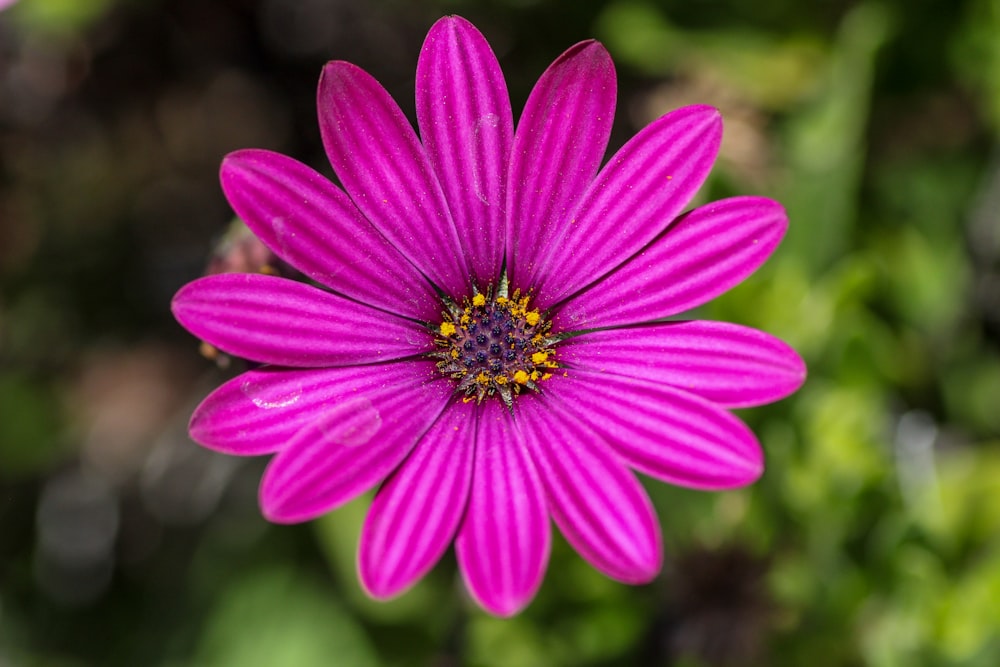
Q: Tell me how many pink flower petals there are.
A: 14